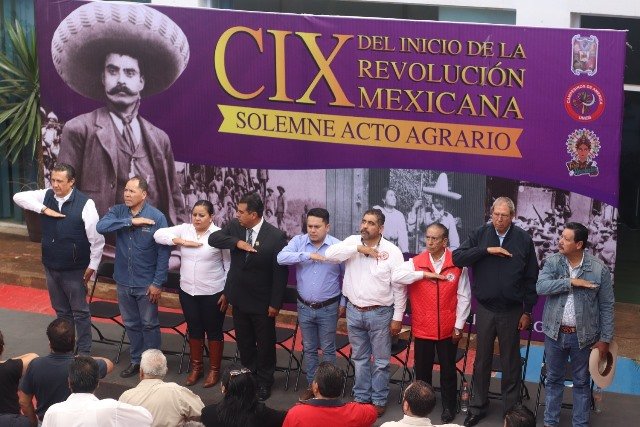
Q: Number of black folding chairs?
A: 9